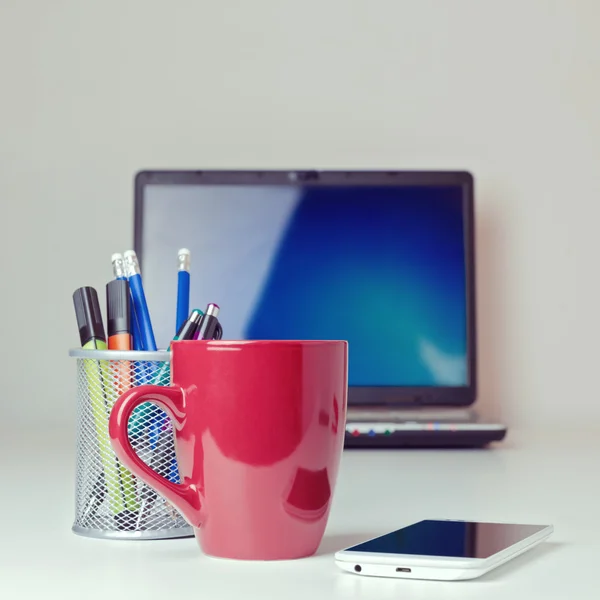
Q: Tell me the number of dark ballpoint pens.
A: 2